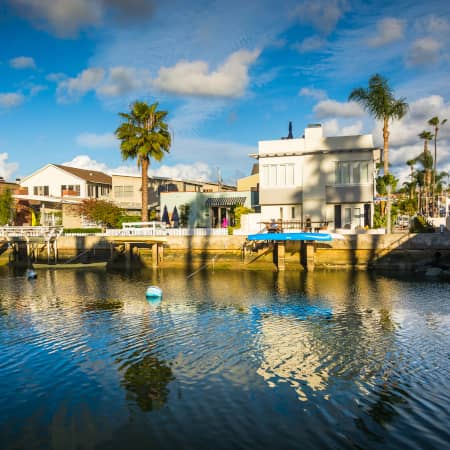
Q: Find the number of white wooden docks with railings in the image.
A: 2